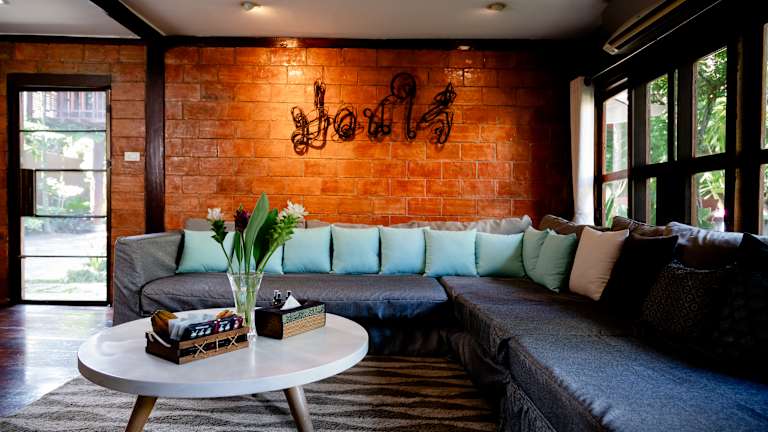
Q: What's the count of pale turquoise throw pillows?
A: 9